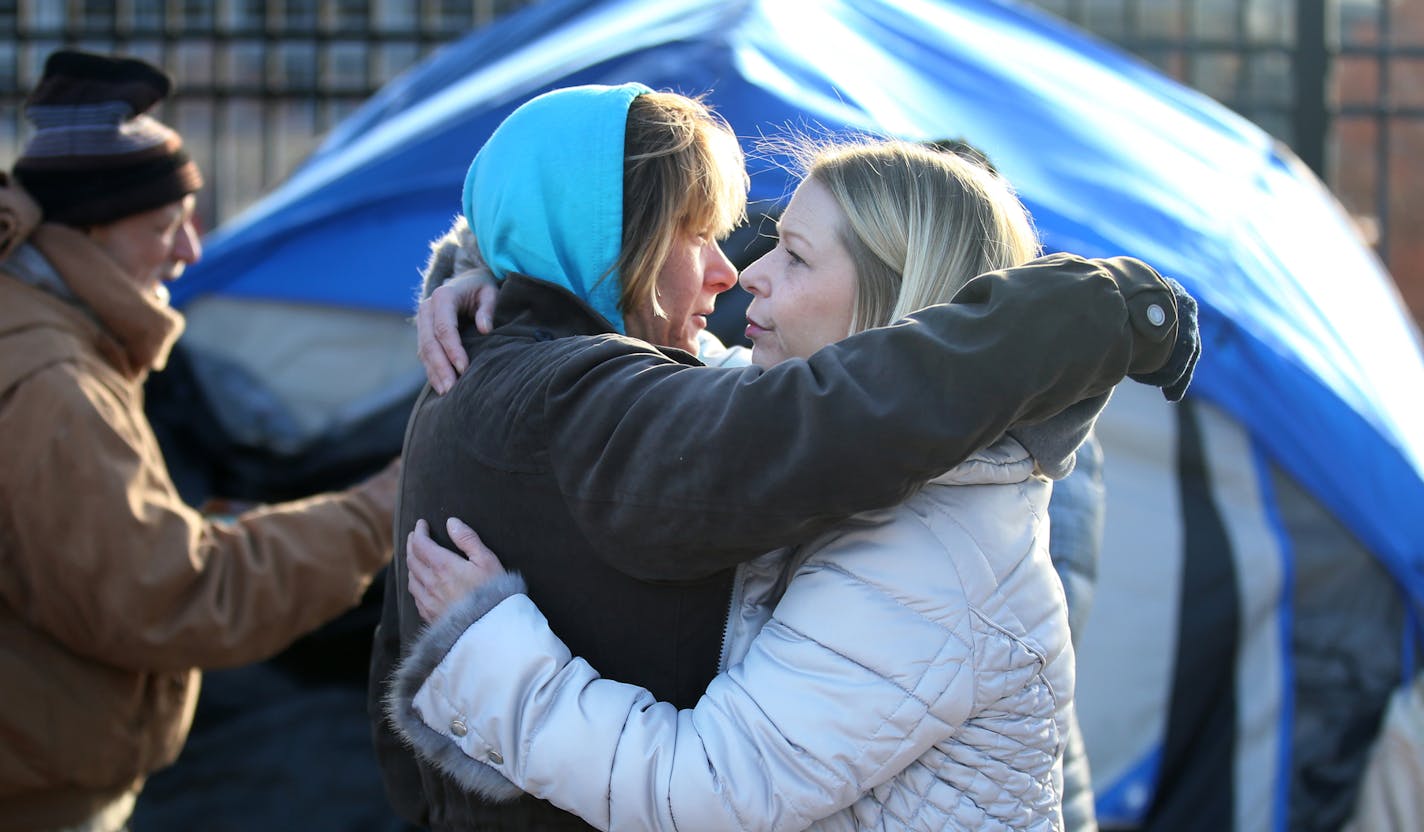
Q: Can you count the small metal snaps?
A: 3